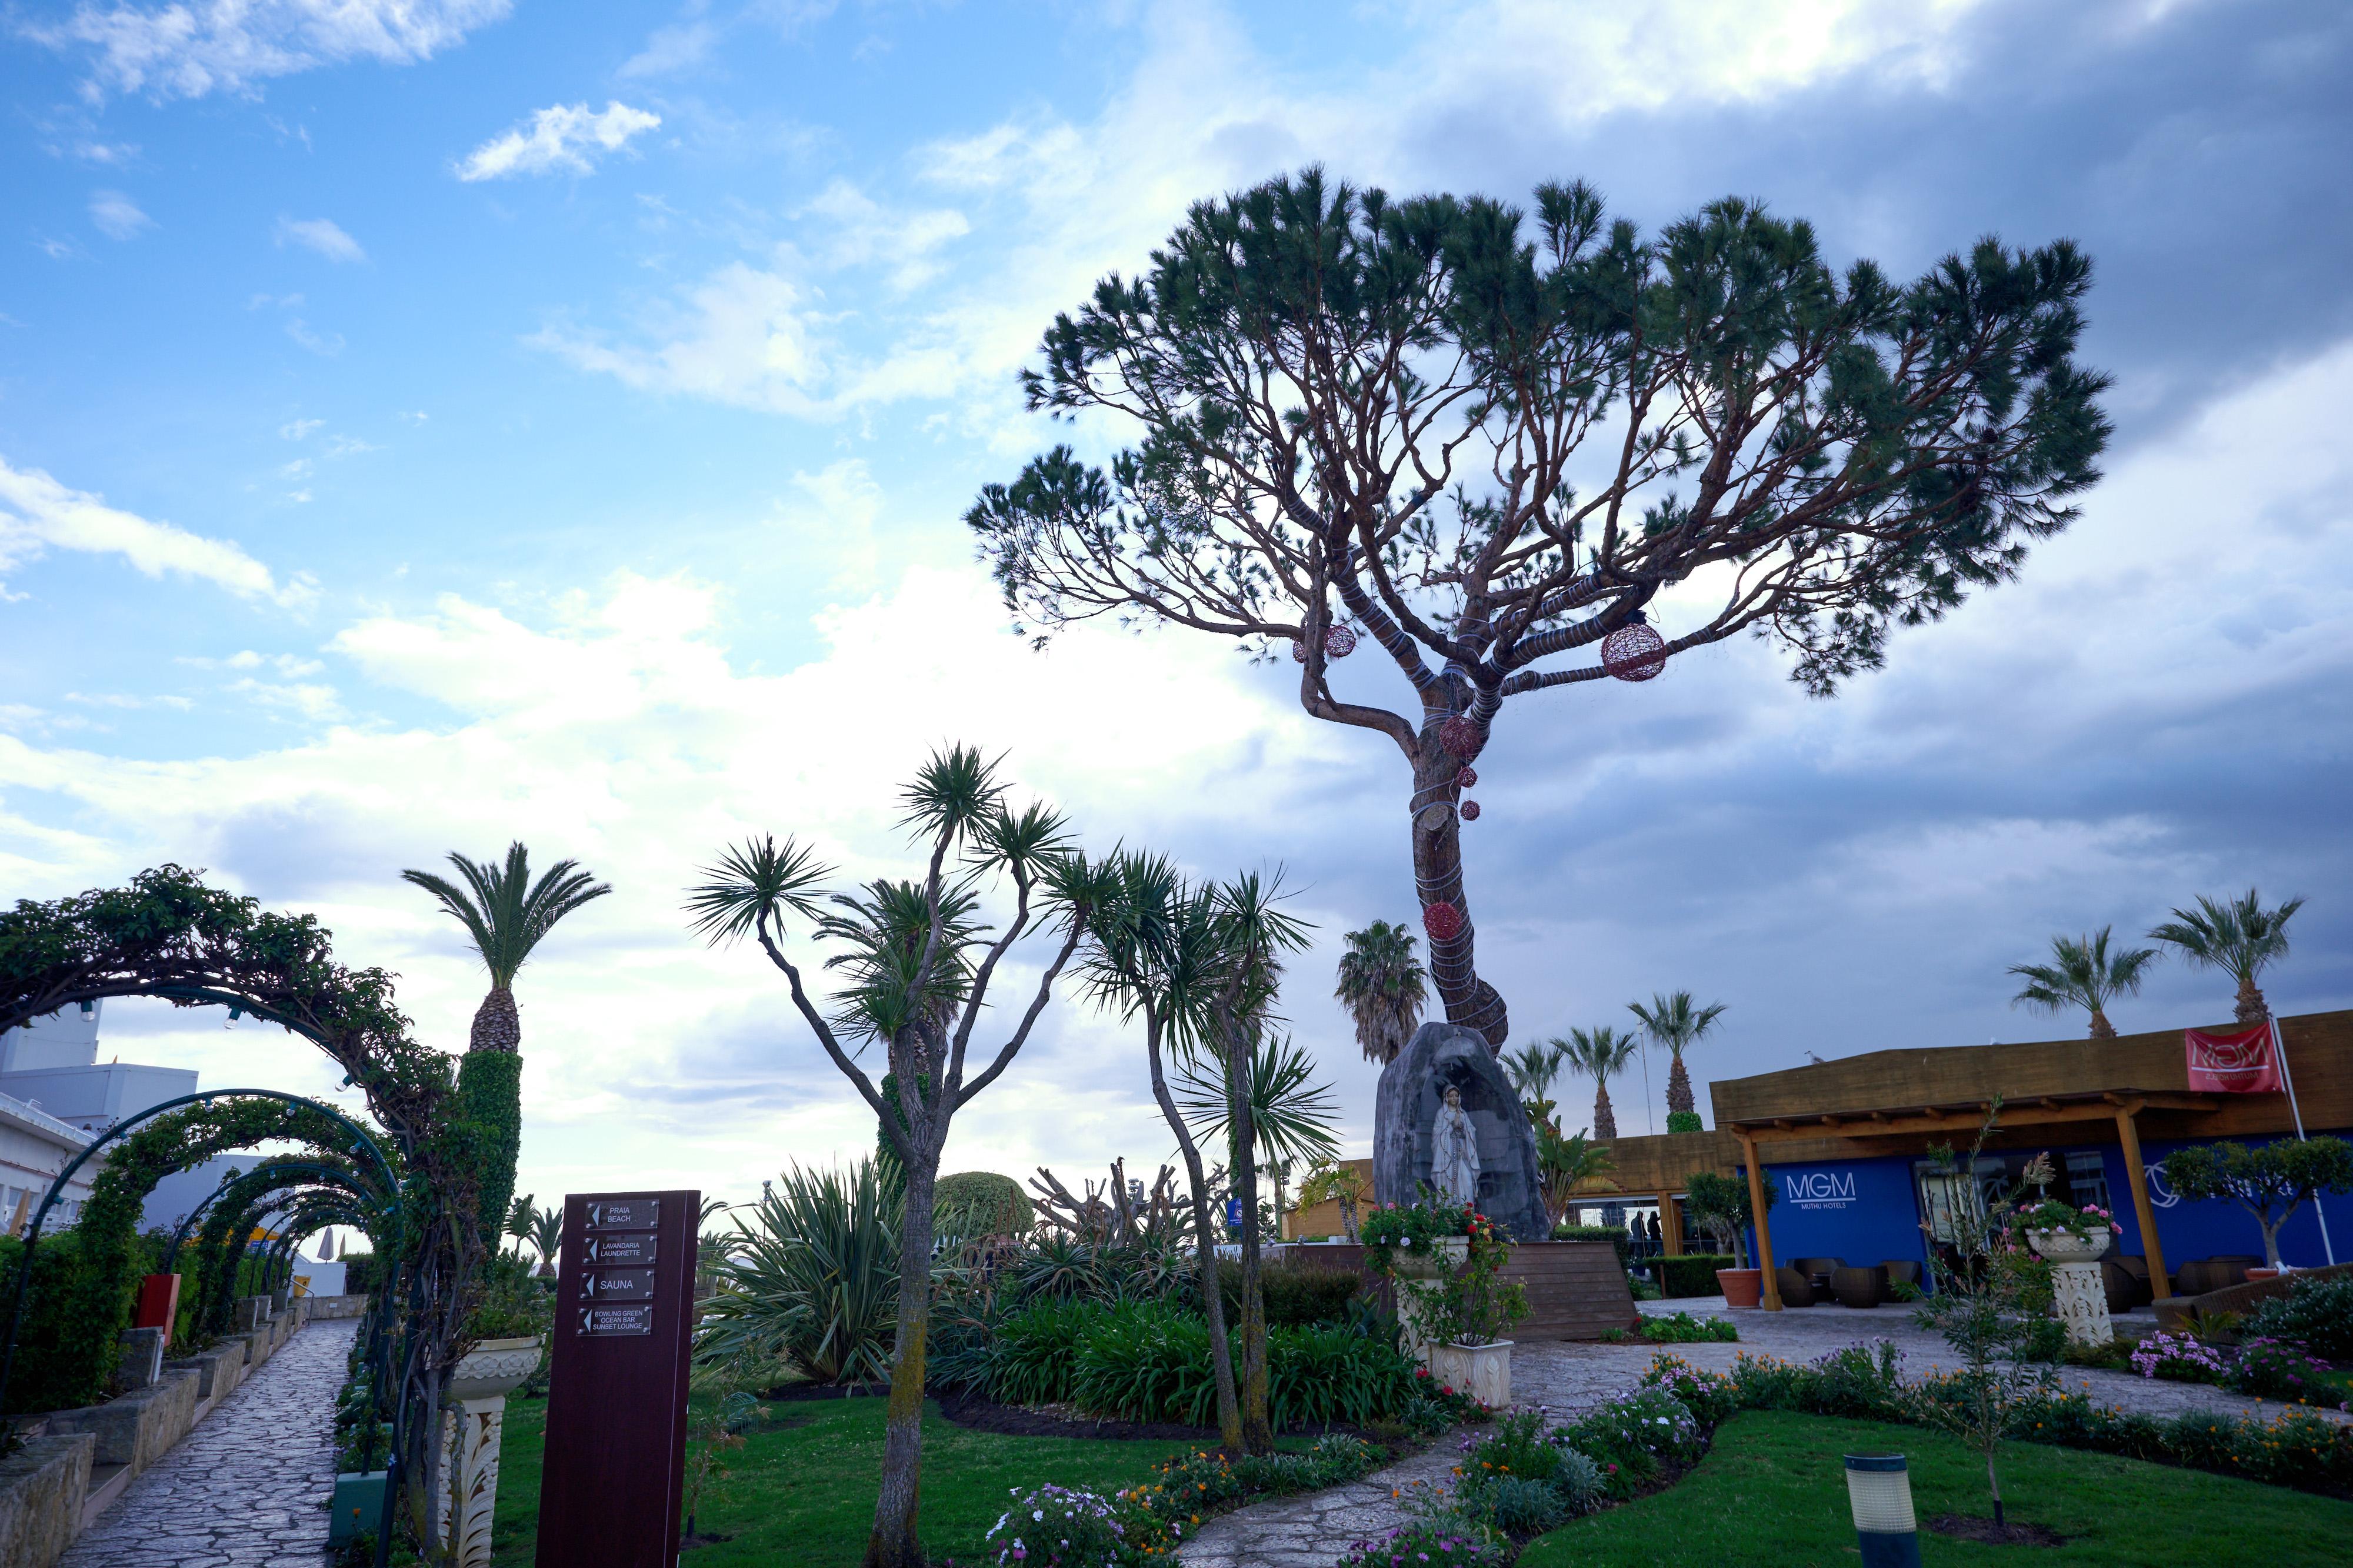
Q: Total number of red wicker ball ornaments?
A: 7